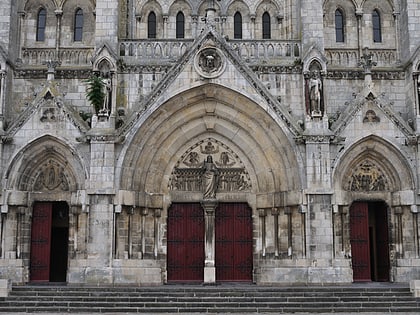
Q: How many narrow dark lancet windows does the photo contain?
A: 8